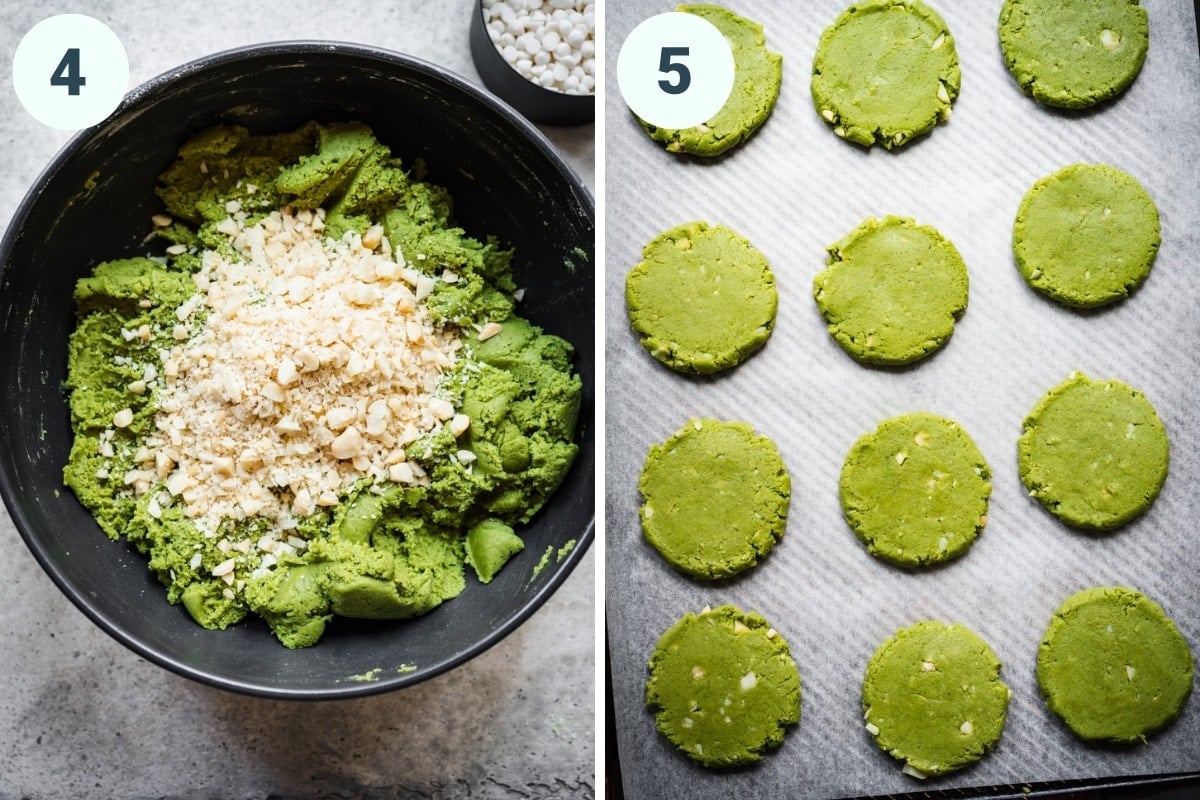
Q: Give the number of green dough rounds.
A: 12